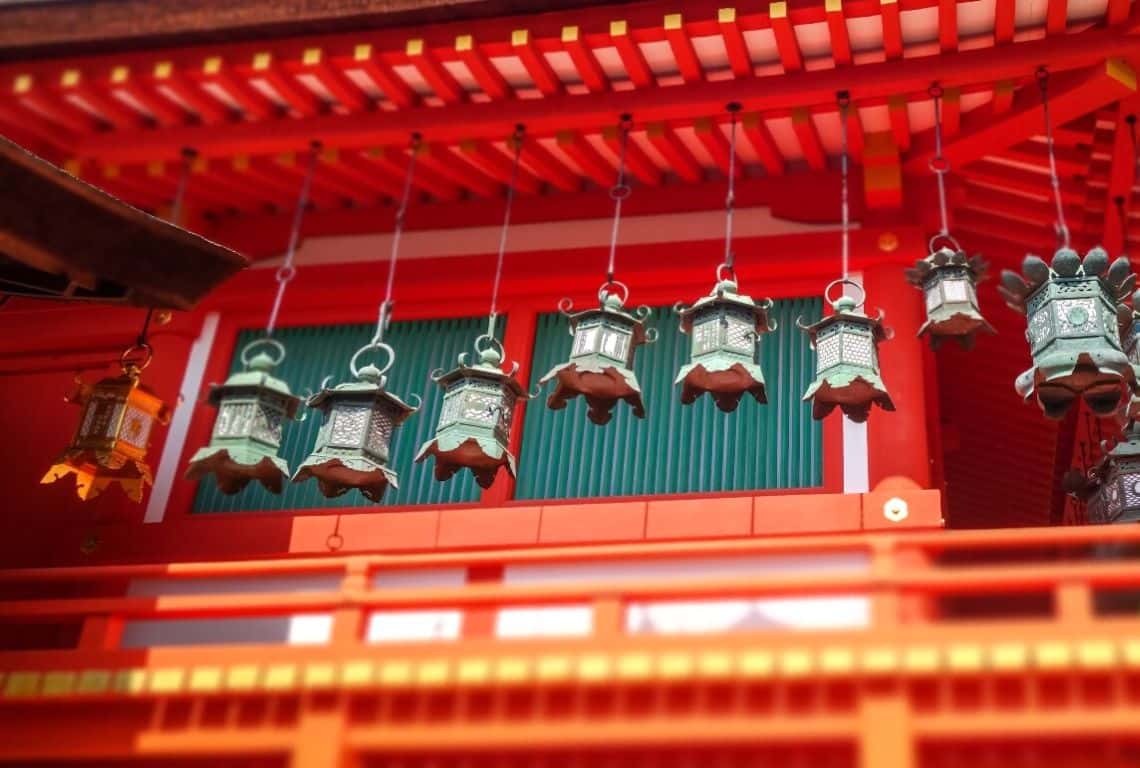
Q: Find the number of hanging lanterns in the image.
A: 11